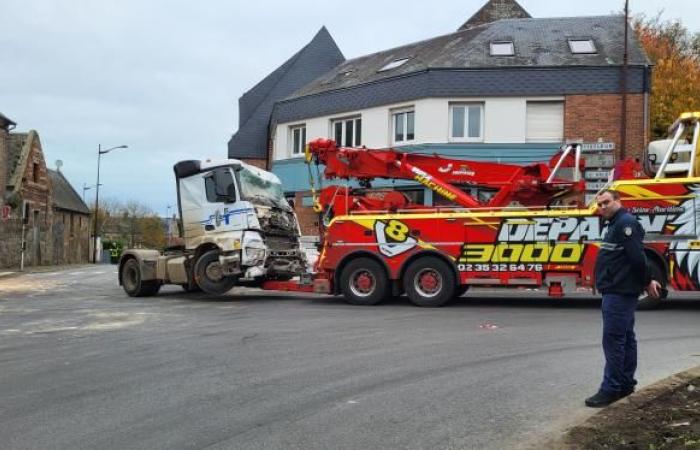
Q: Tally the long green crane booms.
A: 0